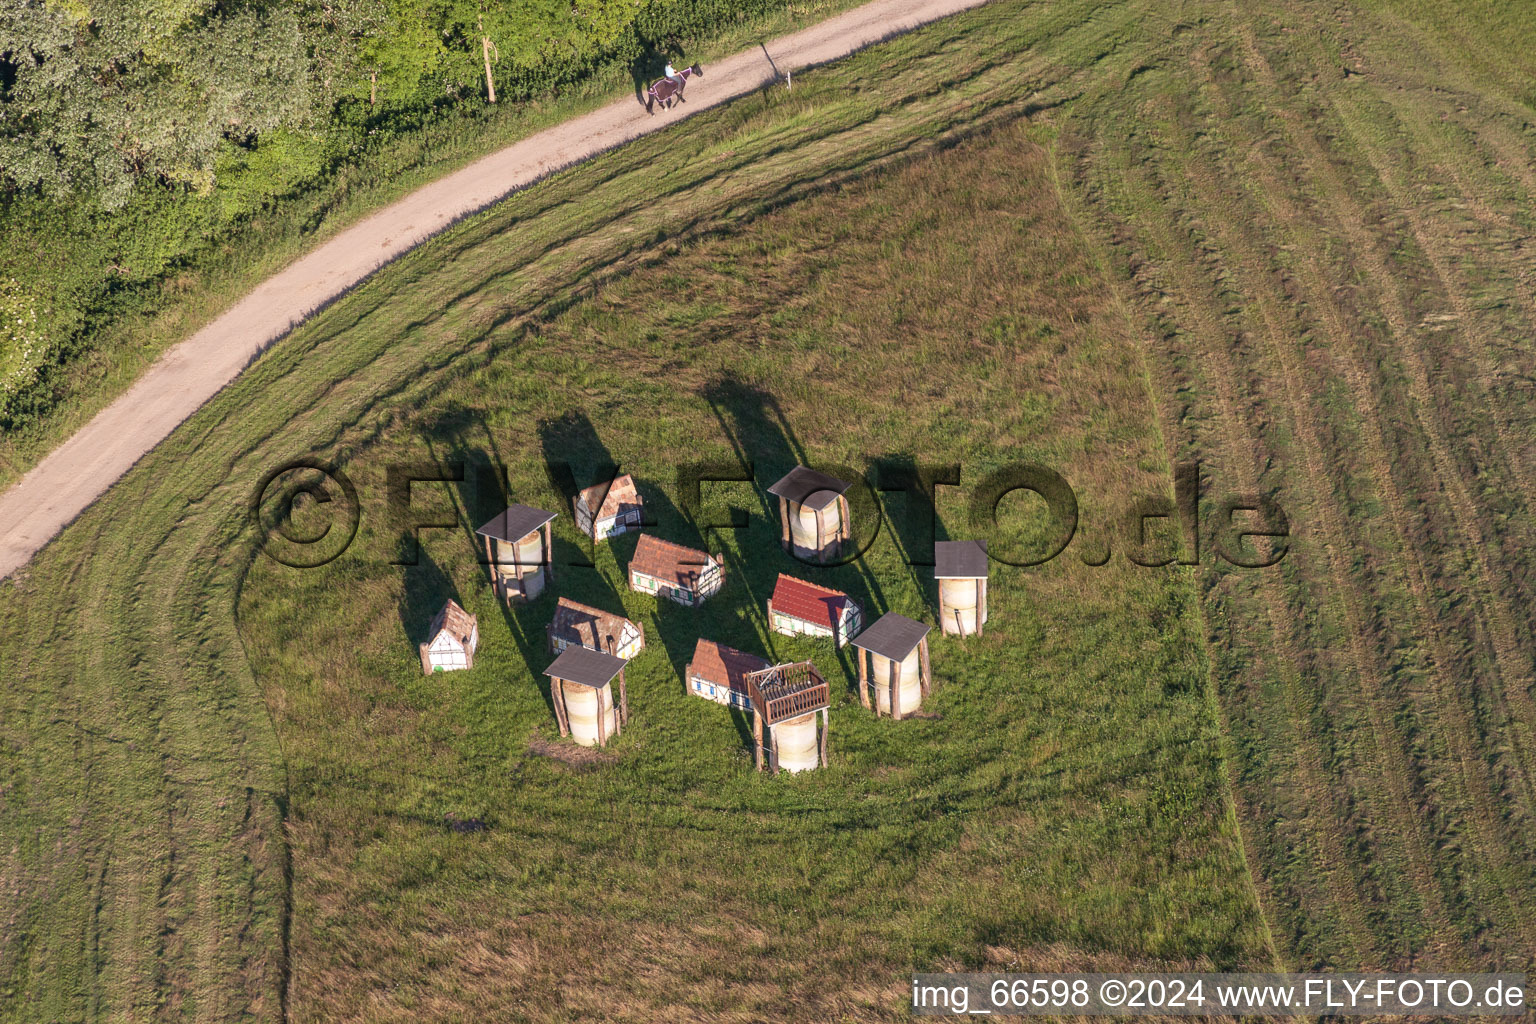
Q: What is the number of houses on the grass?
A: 6